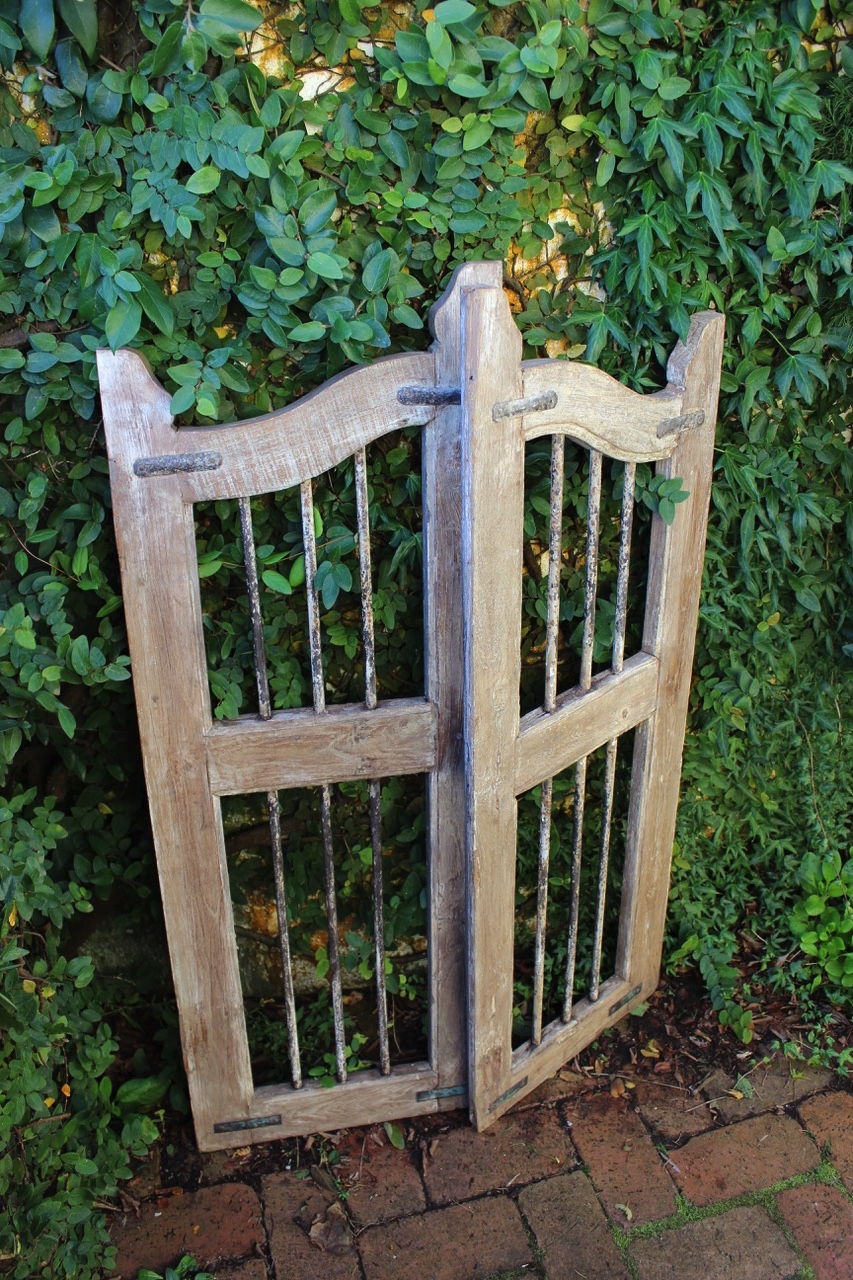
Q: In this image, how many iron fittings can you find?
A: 8